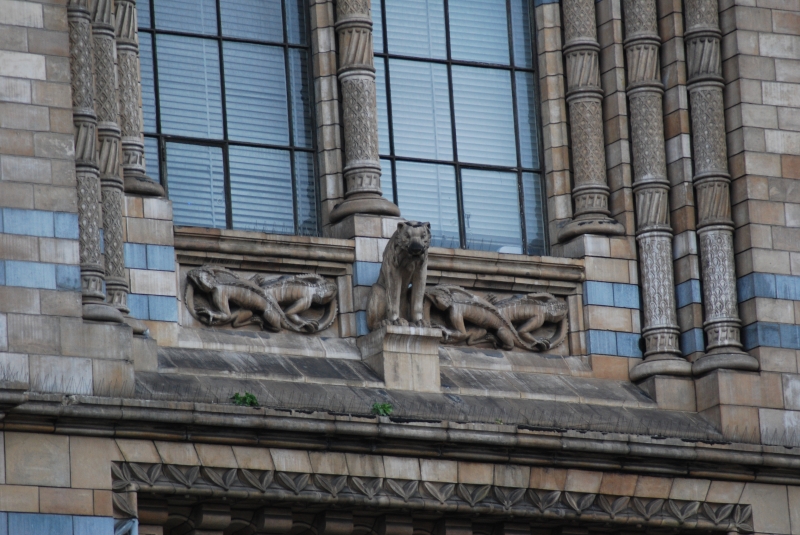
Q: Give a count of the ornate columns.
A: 7